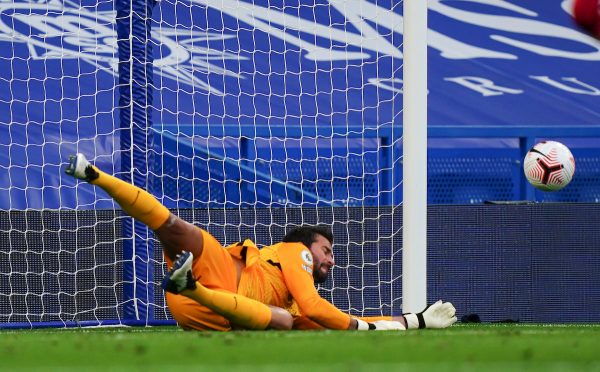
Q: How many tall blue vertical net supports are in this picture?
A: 1